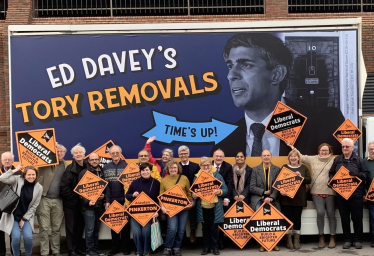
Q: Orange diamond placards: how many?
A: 15